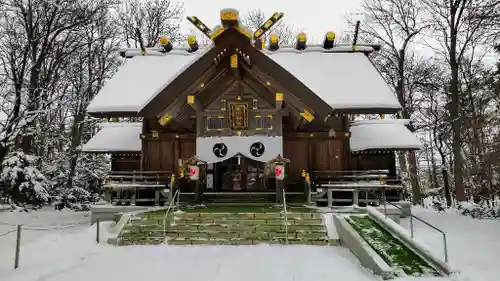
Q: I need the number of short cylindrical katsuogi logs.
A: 5